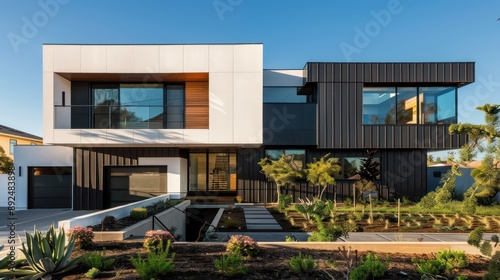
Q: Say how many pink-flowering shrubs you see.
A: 3